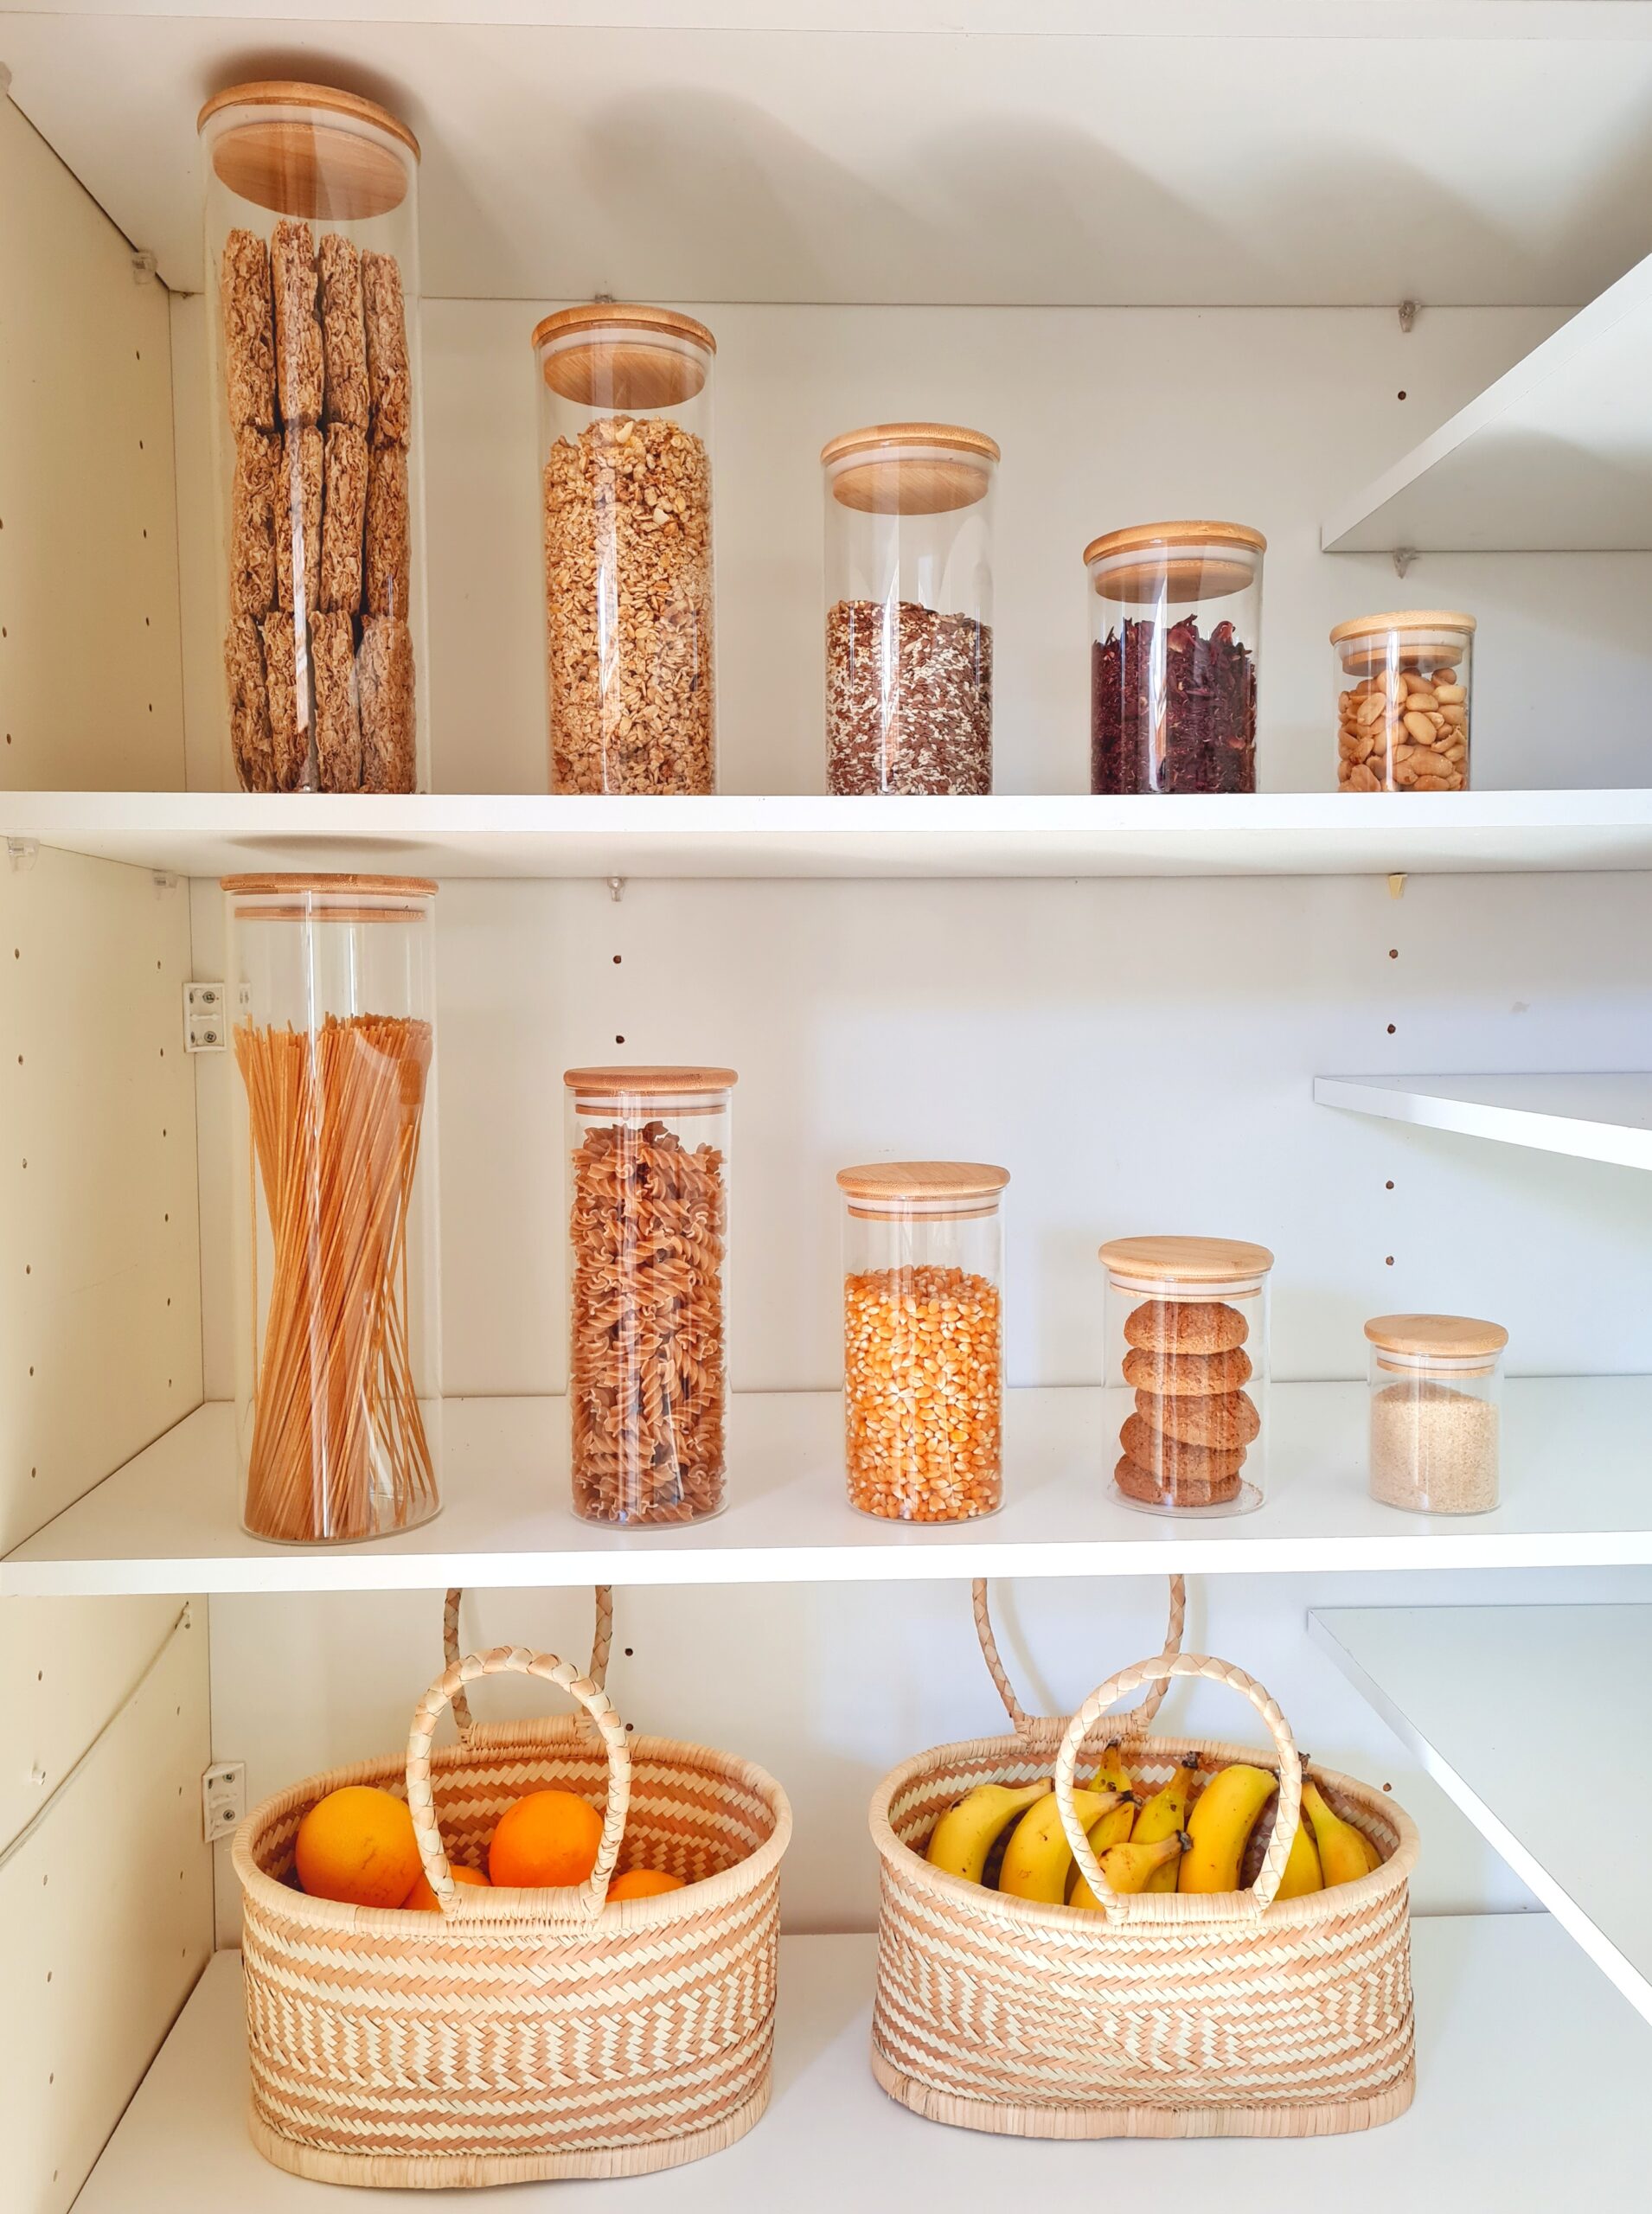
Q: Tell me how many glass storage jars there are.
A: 10